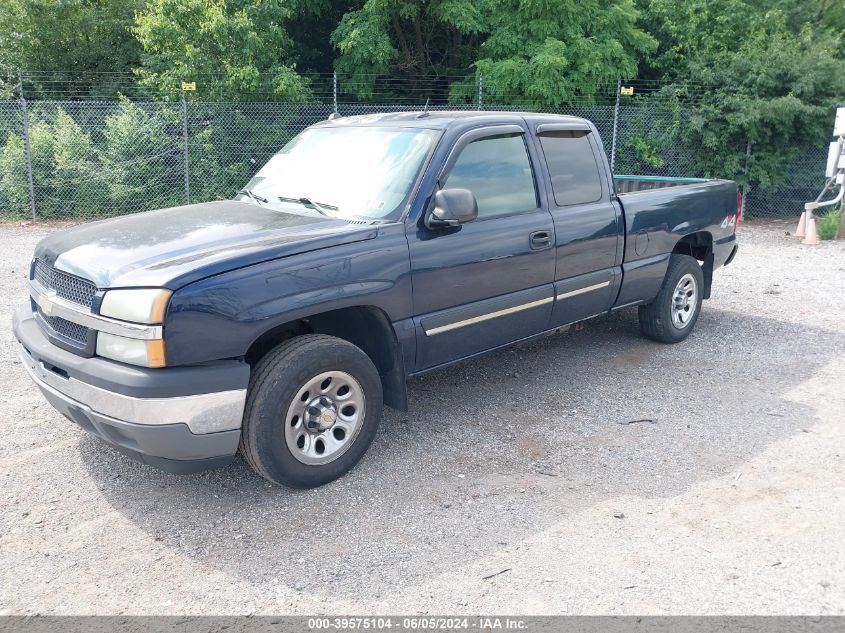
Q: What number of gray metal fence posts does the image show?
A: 6